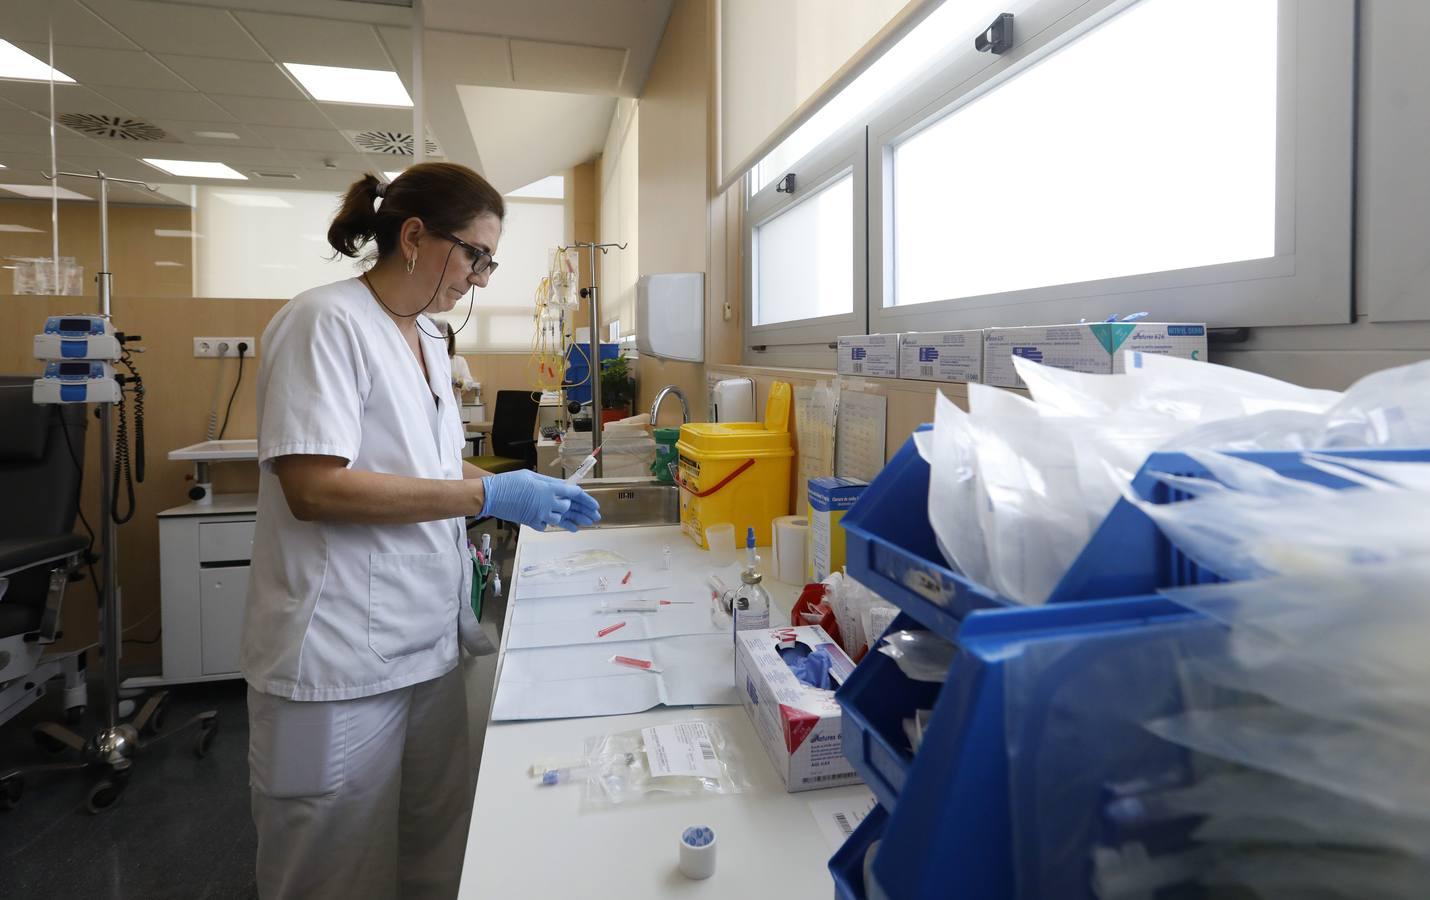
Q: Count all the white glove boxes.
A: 4